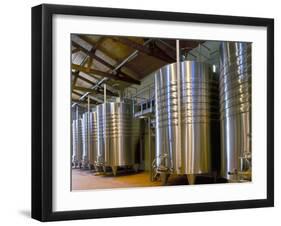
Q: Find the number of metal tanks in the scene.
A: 5